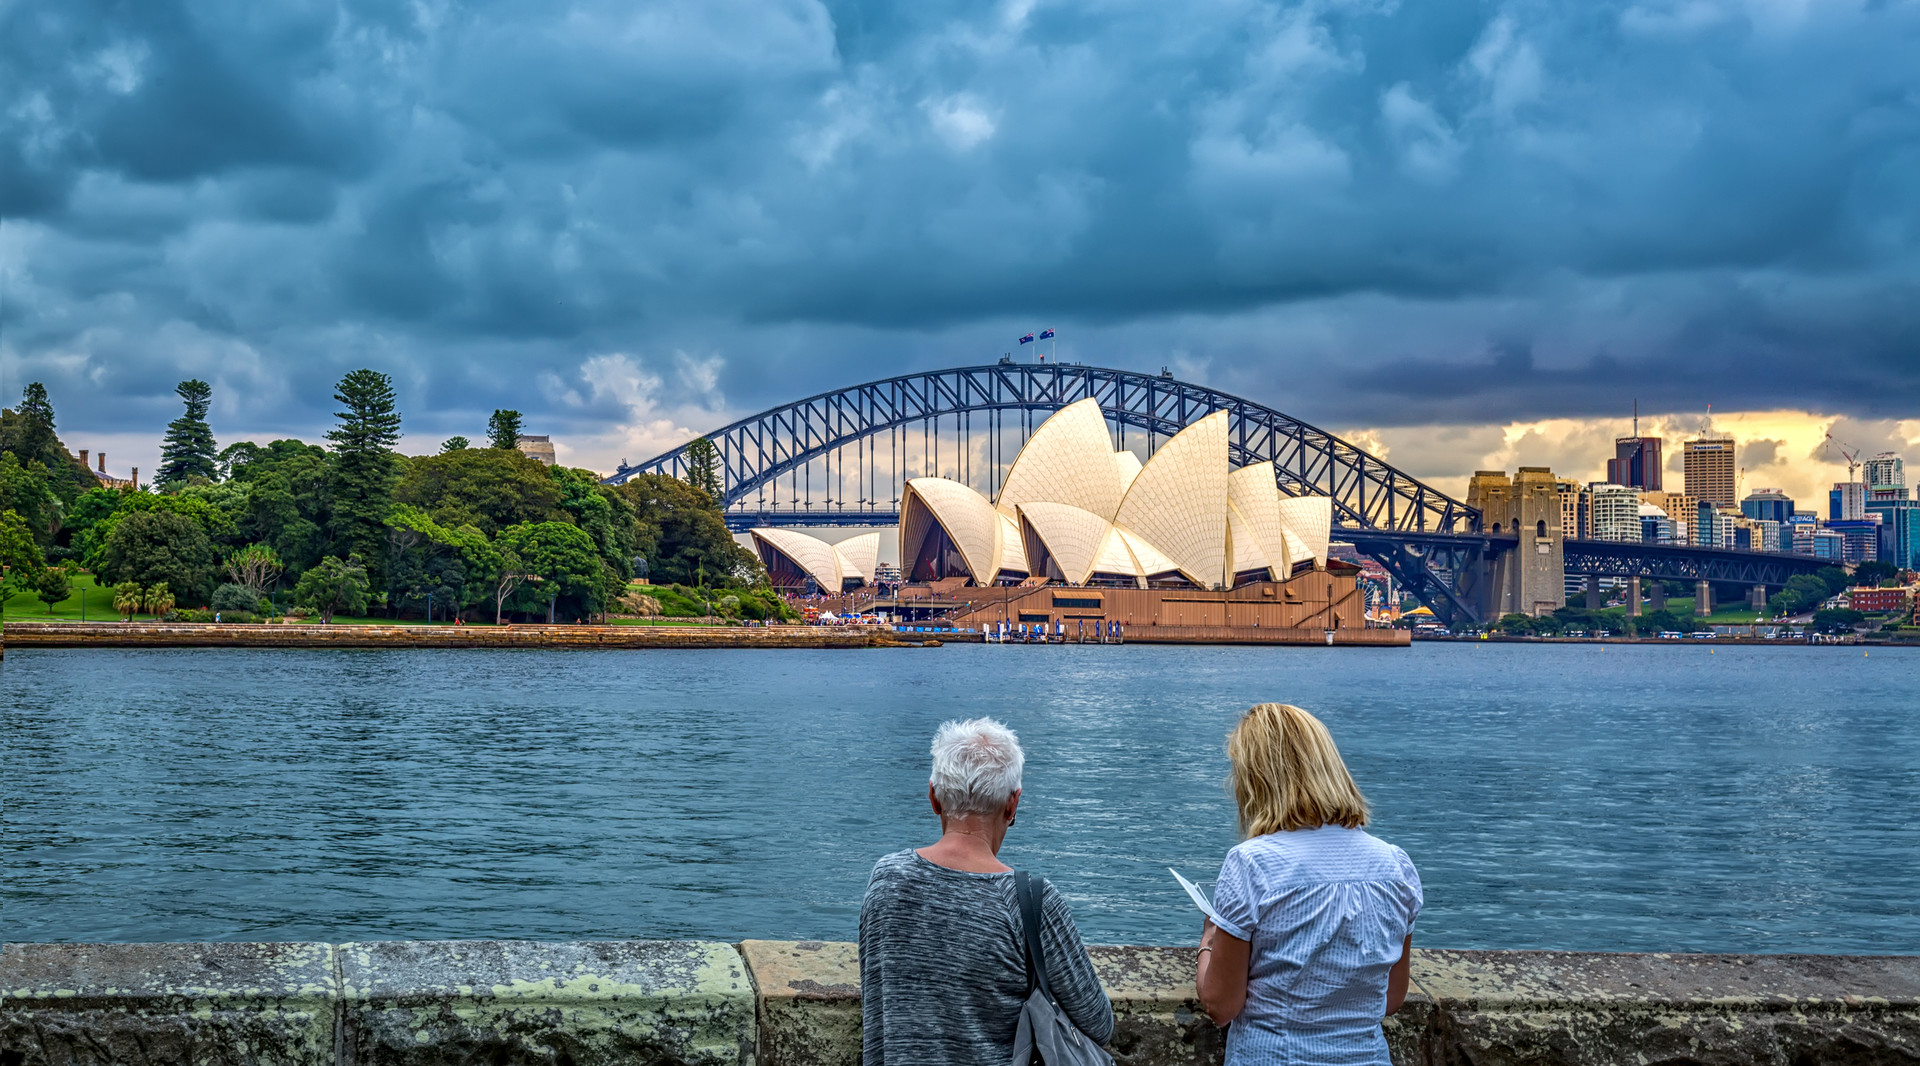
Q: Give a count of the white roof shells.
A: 9